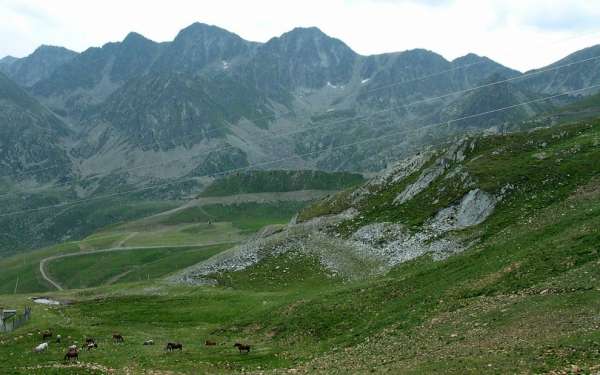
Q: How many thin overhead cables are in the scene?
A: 3